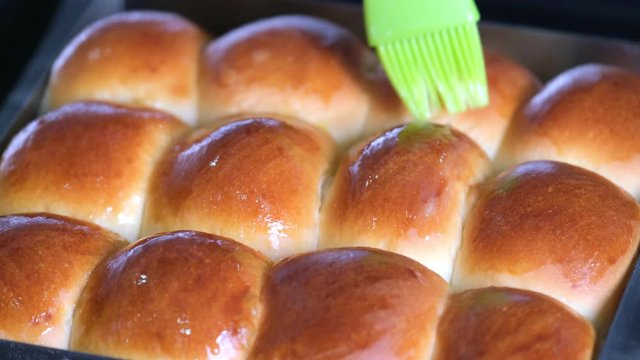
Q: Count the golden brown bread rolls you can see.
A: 12